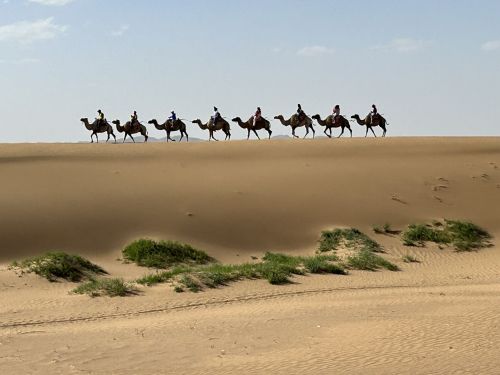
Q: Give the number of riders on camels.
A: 8